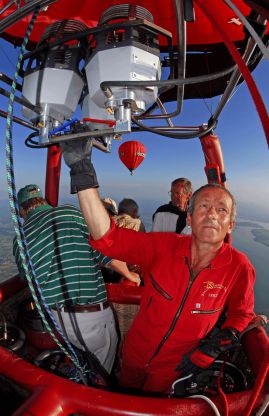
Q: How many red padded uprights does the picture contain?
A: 2